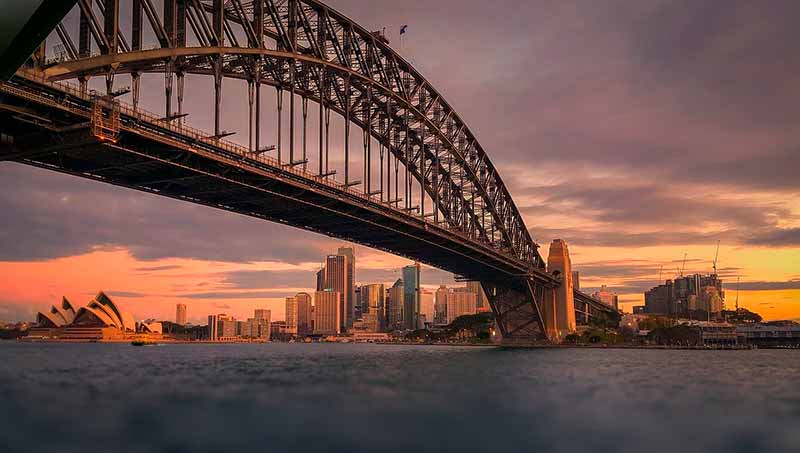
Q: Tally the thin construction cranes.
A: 4